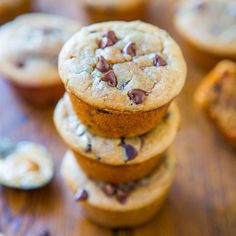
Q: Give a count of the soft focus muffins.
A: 5